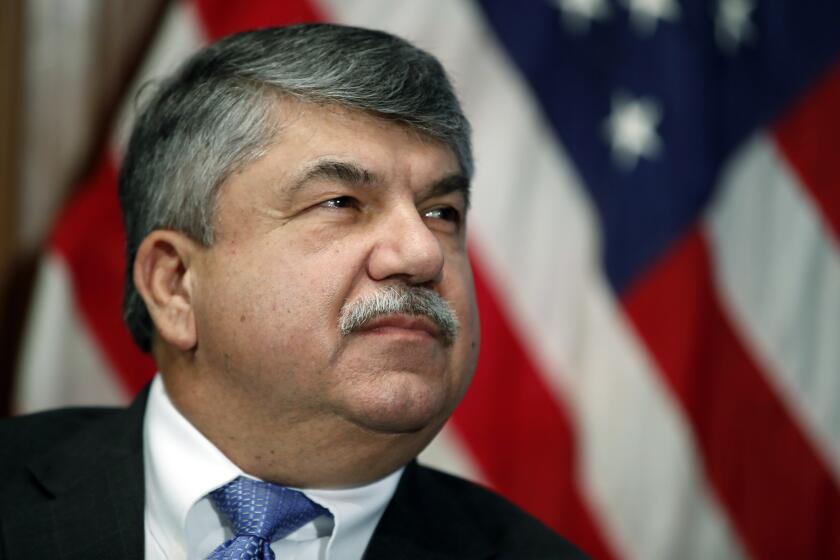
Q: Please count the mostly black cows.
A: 0